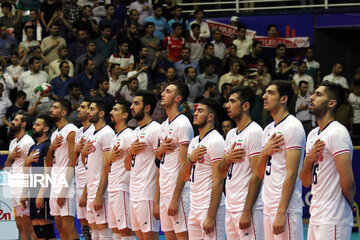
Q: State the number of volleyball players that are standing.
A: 12